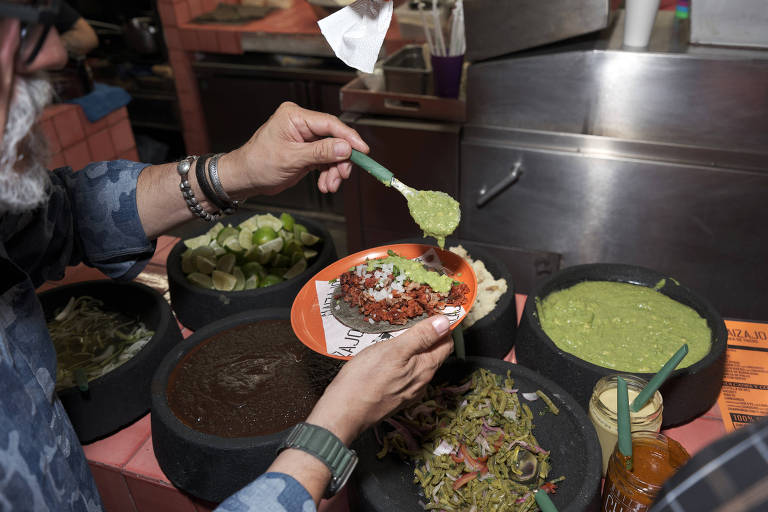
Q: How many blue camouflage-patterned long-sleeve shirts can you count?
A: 1